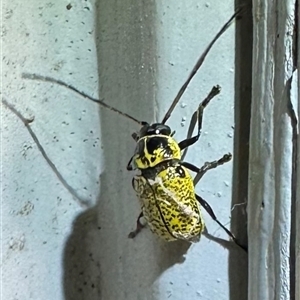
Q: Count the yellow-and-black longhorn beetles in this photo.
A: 1